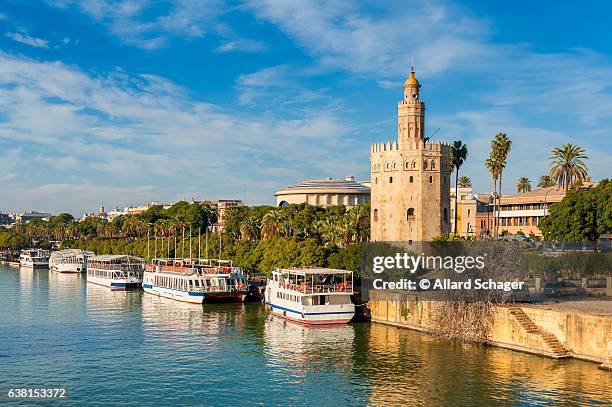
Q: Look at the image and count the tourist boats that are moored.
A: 5